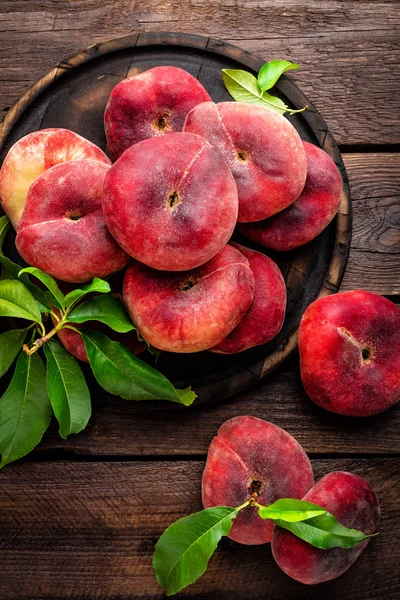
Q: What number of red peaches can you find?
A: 12